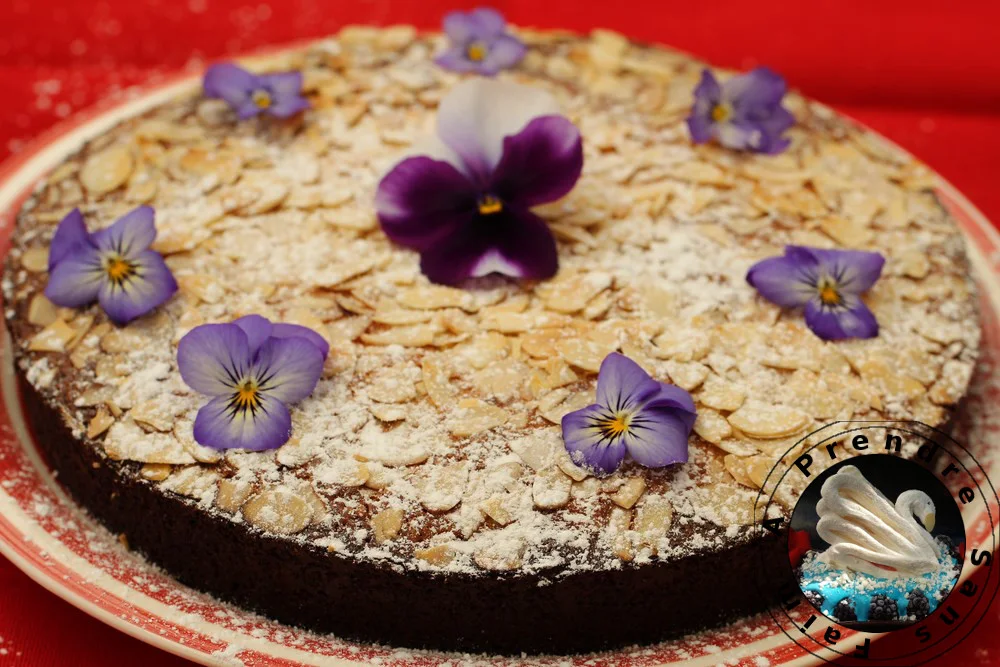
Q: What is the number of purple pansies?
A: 8